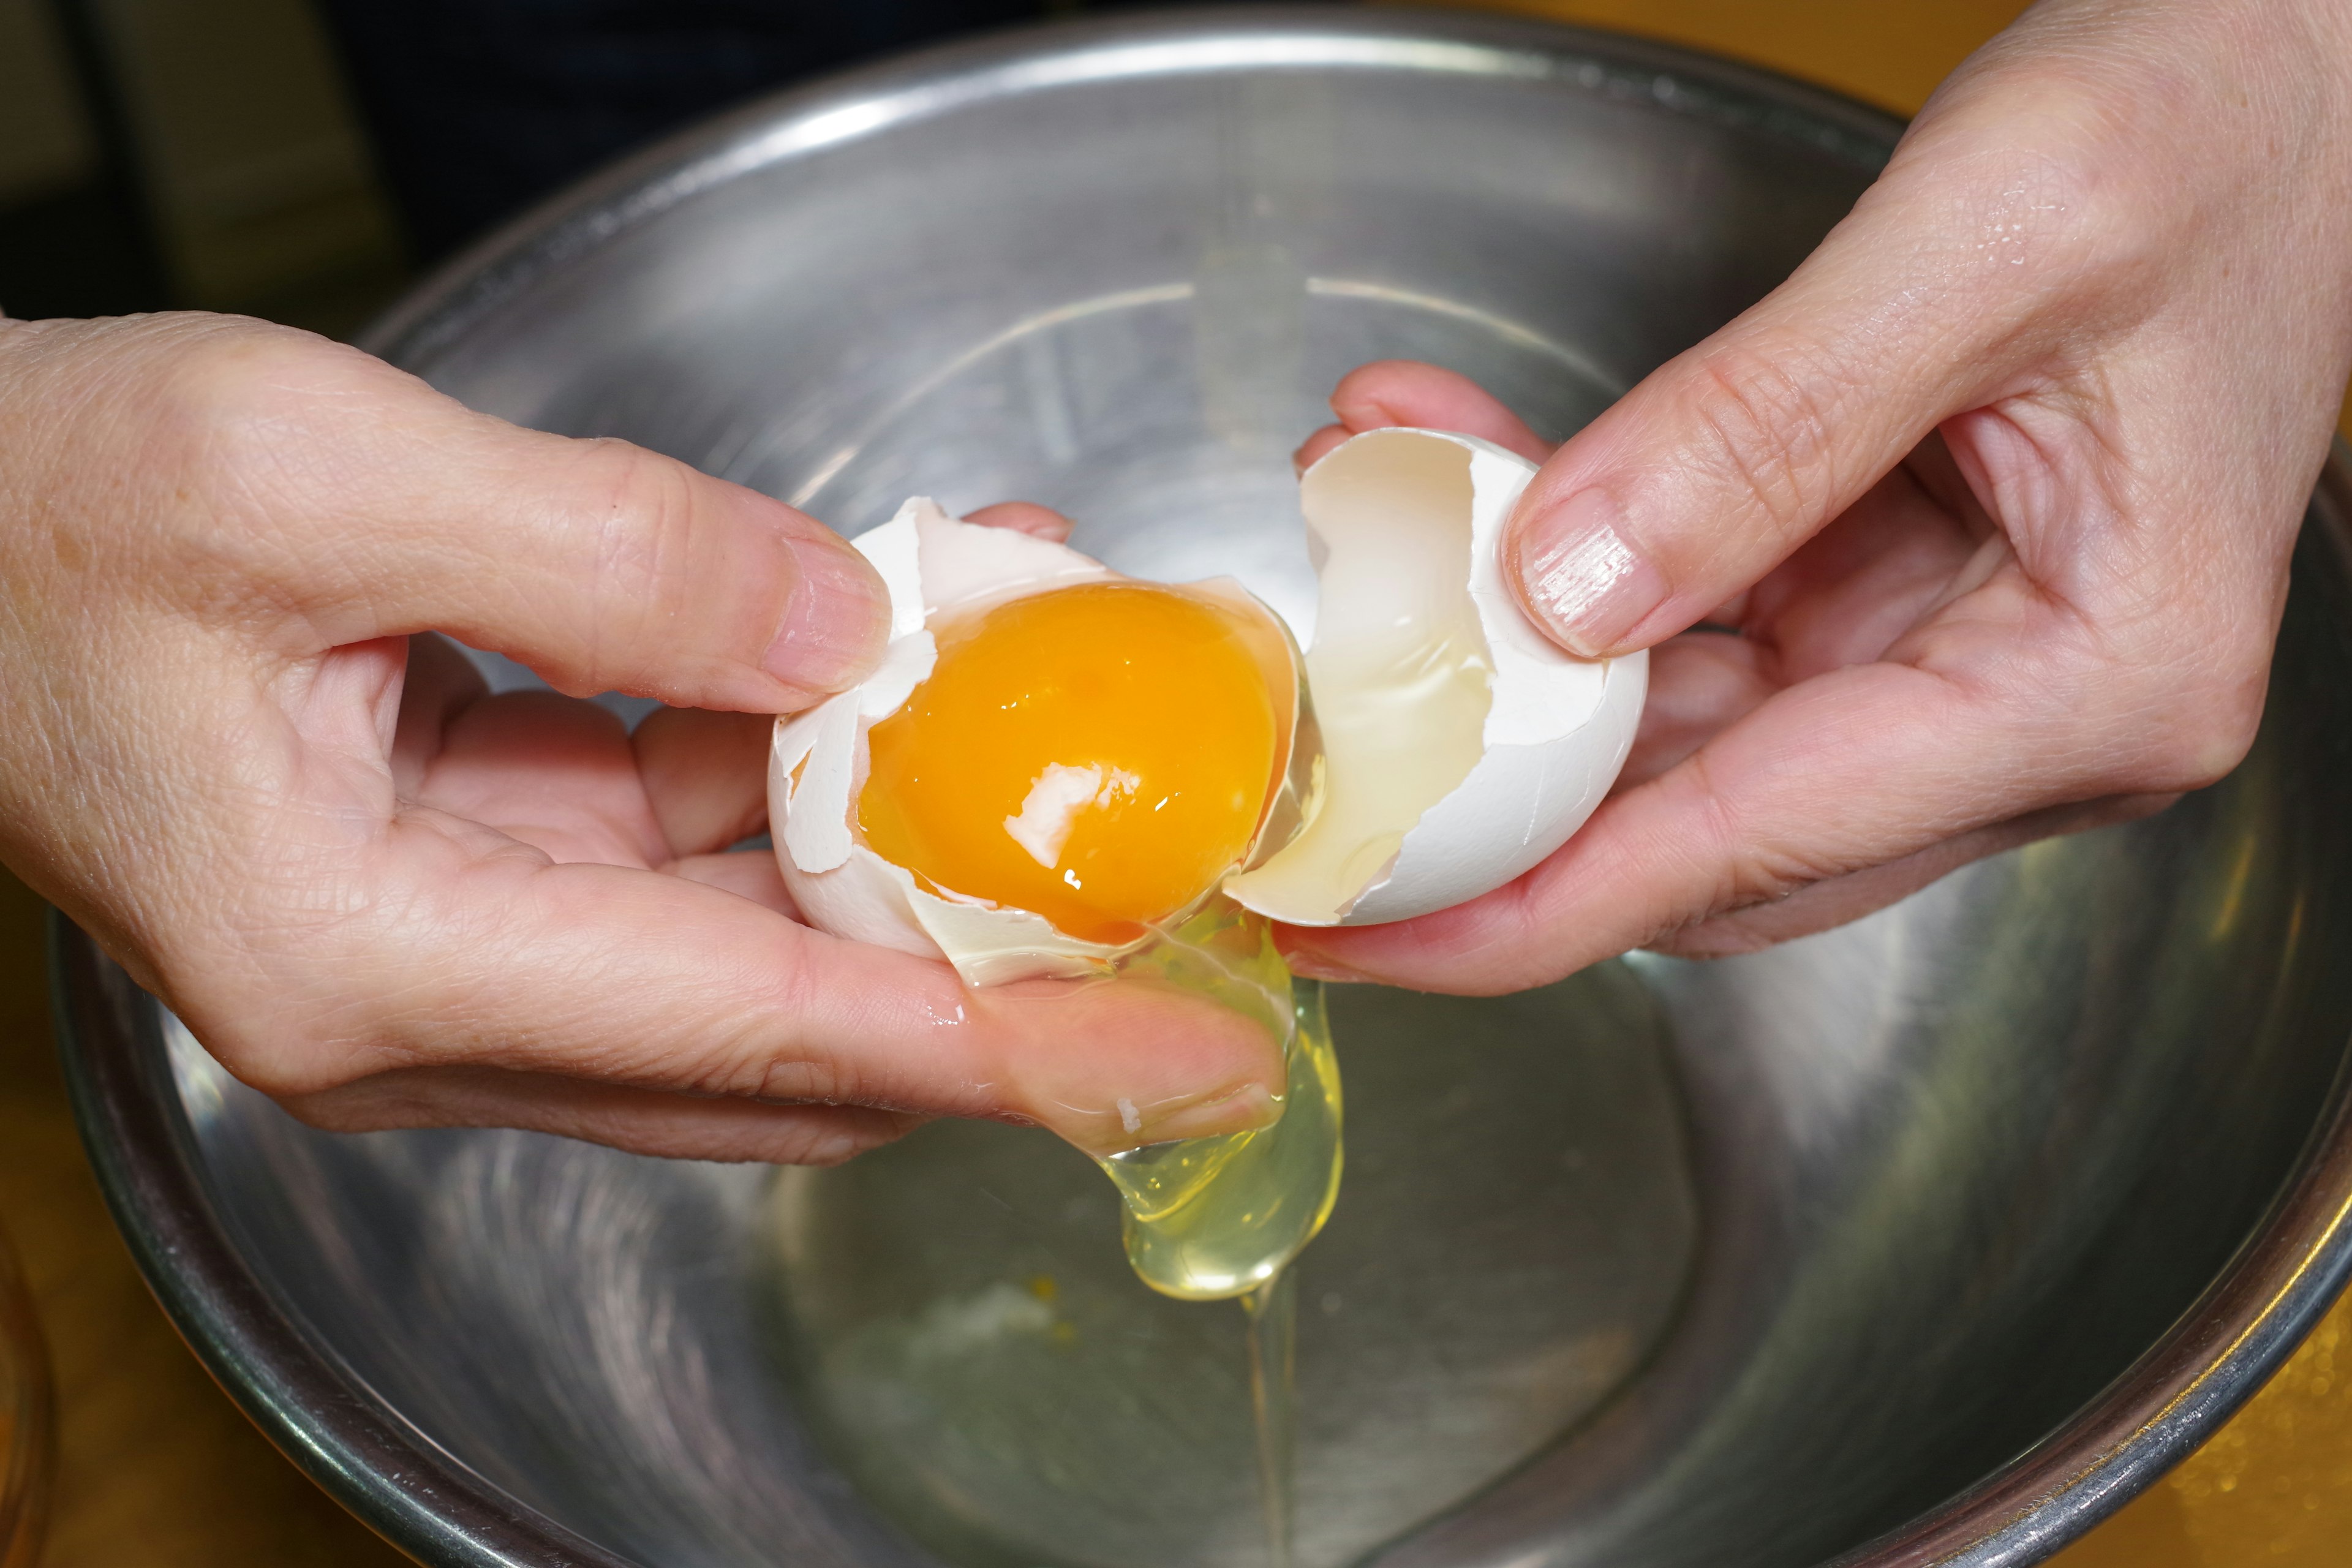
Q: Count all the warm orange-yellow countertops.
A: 1